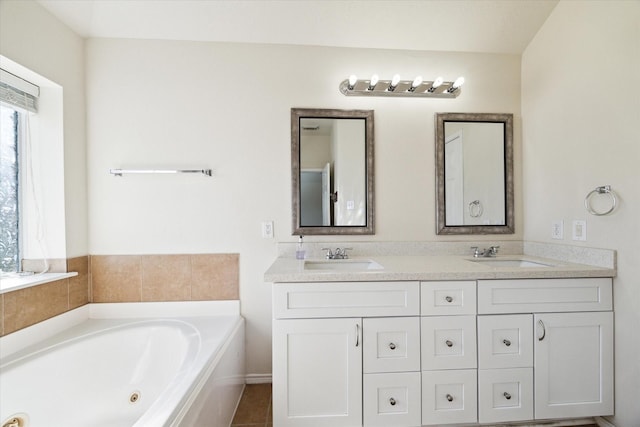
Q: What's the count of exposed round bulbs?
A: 6